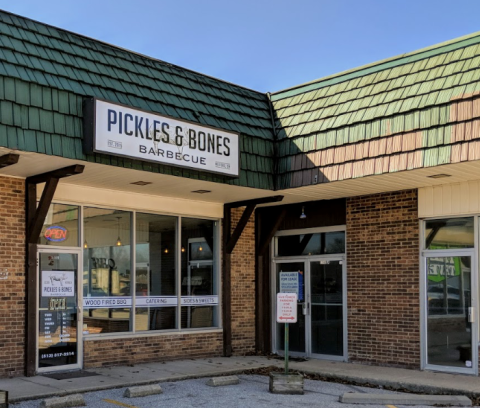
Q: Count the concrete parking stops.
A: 4